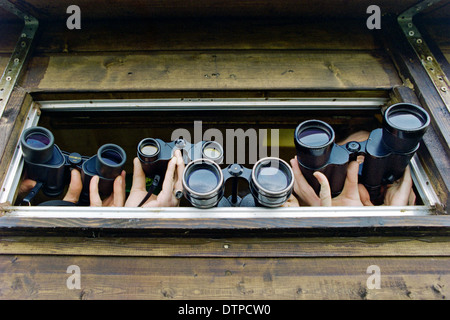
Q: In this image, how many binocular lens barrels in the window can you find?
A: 8